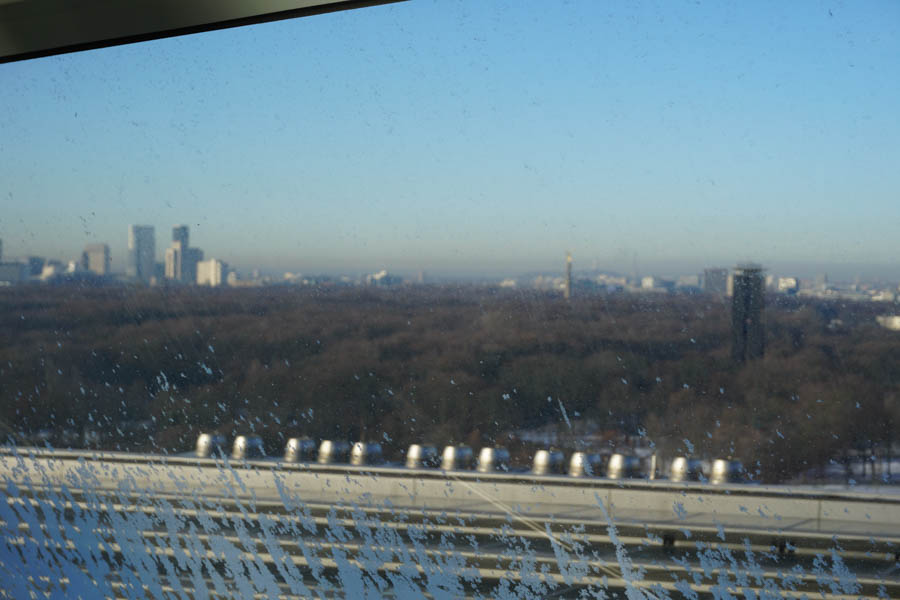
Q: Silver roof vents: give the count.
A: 13